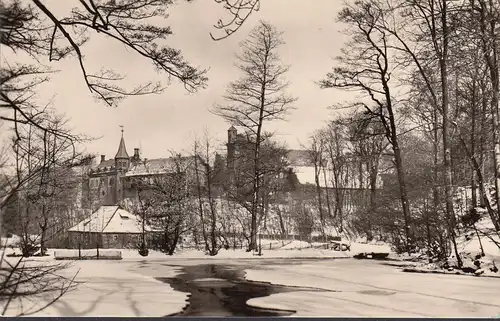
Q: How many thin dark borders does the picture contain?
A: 1